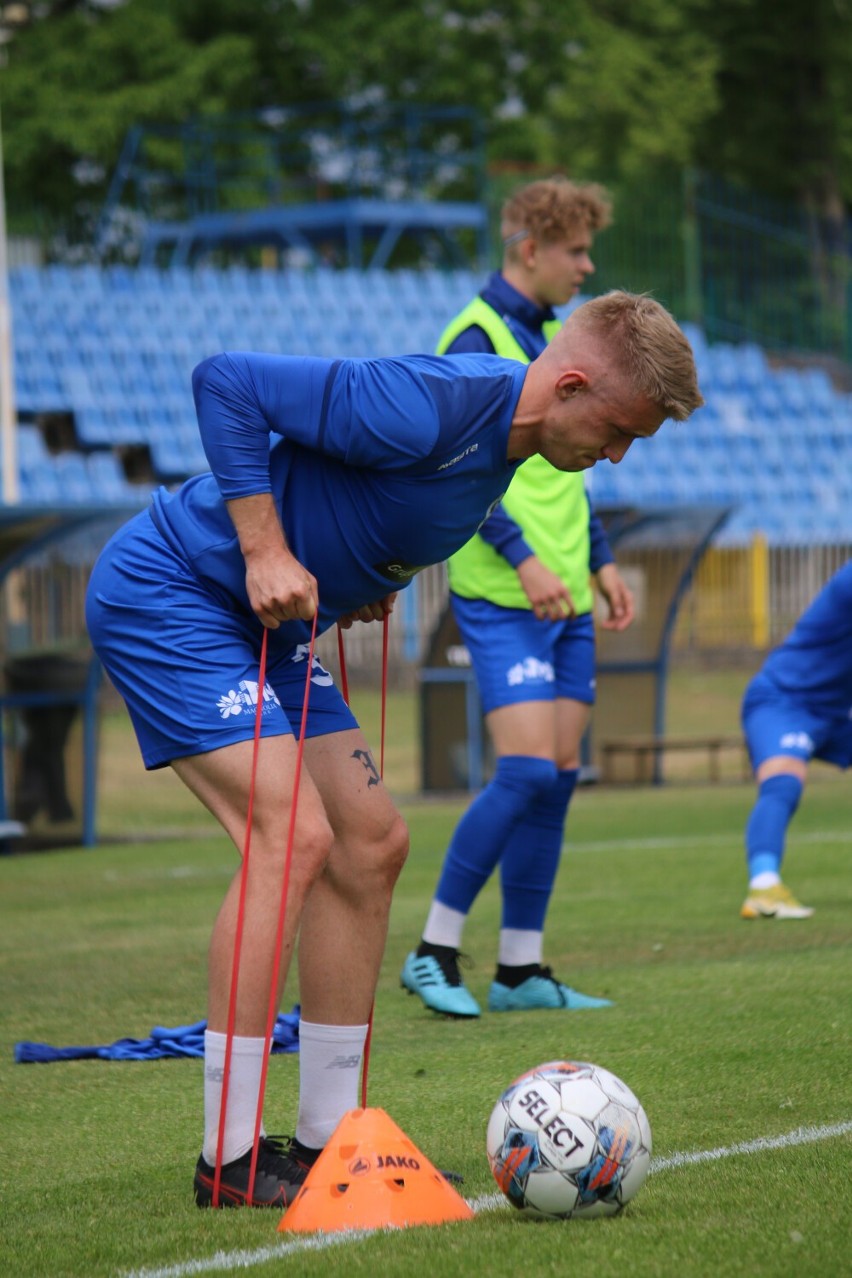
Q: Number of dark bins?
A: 1